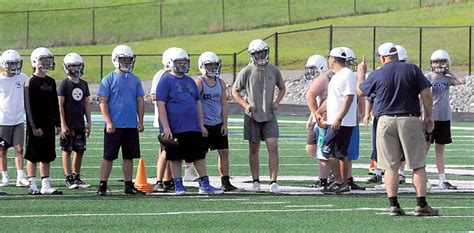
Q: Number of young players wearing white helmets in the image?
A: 12